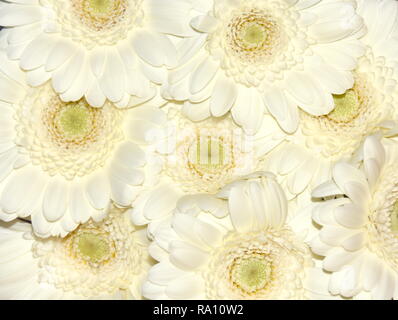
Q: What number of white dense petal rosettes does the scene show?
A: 8